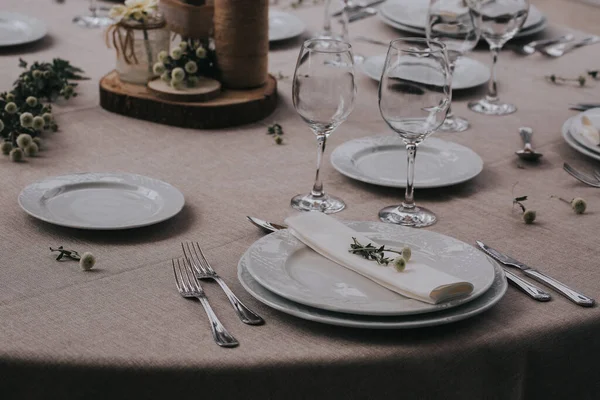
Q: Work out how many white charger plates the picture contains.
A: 3